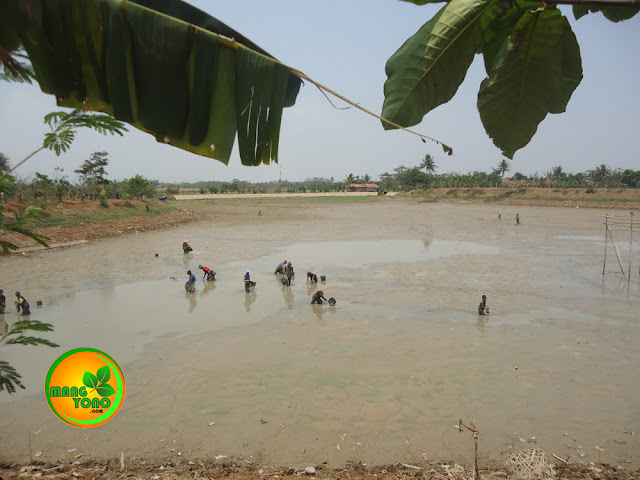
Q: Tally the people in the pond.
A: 13